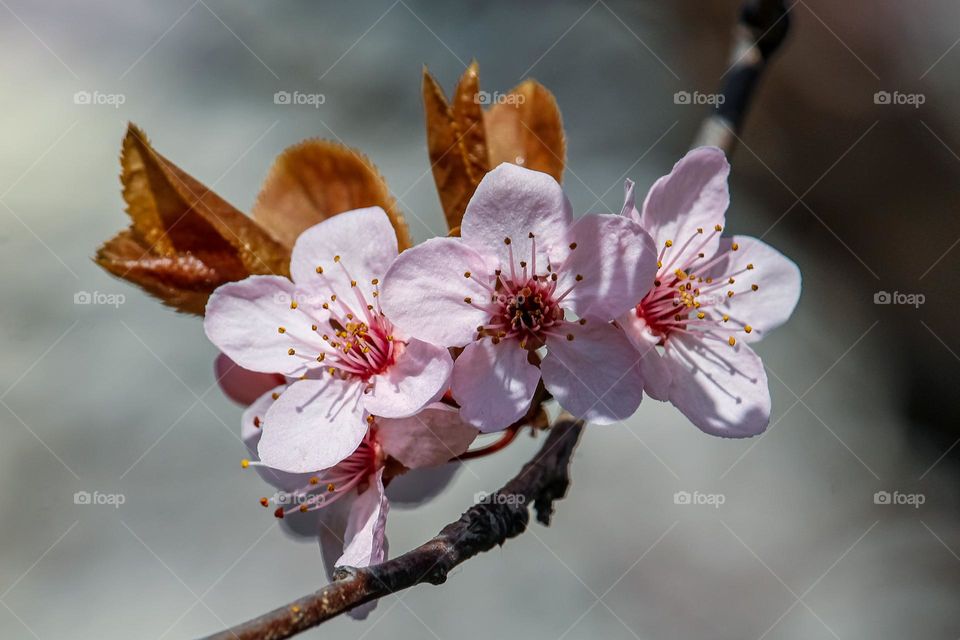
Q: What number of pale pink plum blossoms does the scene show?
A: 4